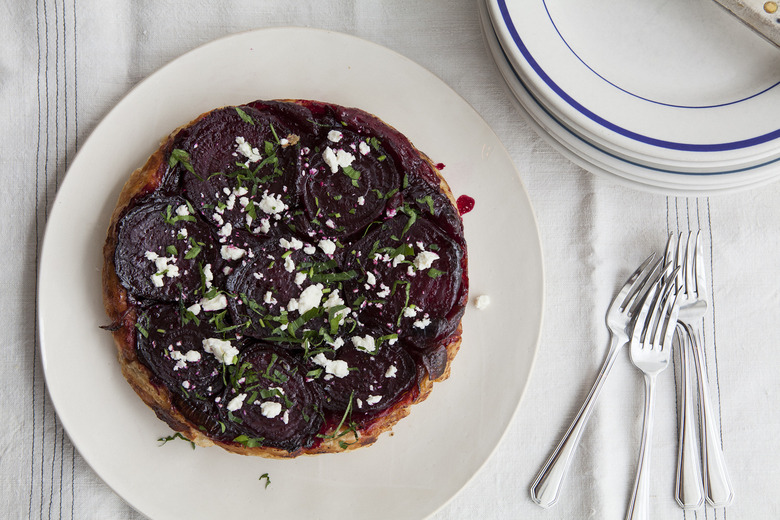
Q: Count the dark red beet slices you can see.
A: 8